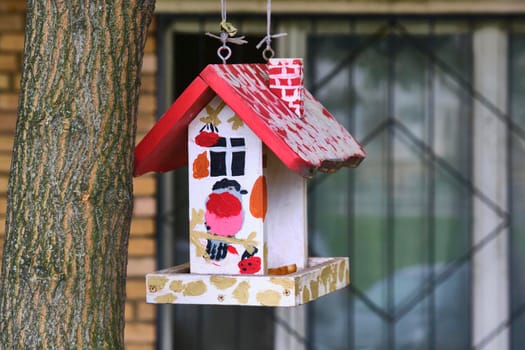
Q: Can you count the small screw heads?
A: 3